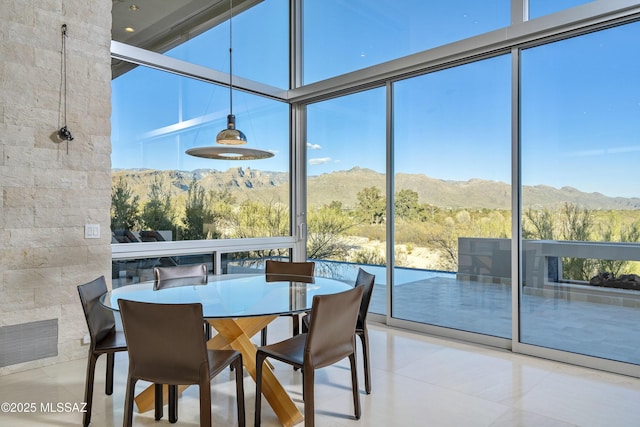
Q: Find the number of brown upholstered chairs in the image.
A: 6